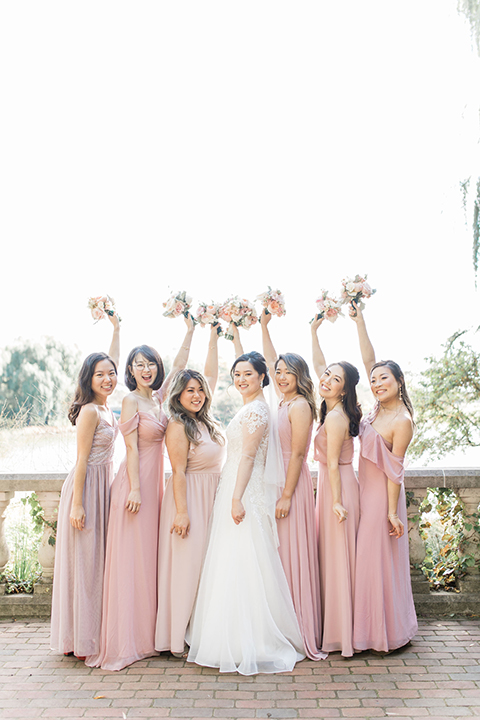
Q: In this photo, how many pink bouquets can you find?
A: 7